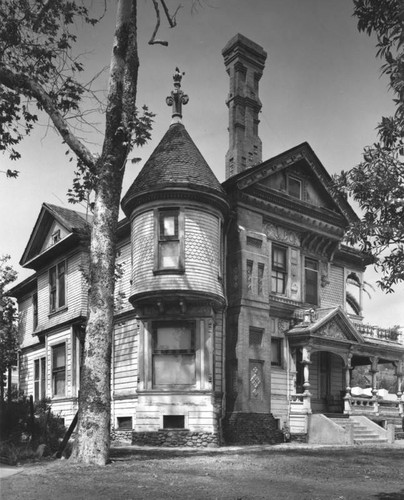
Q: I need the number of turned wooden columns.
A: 4